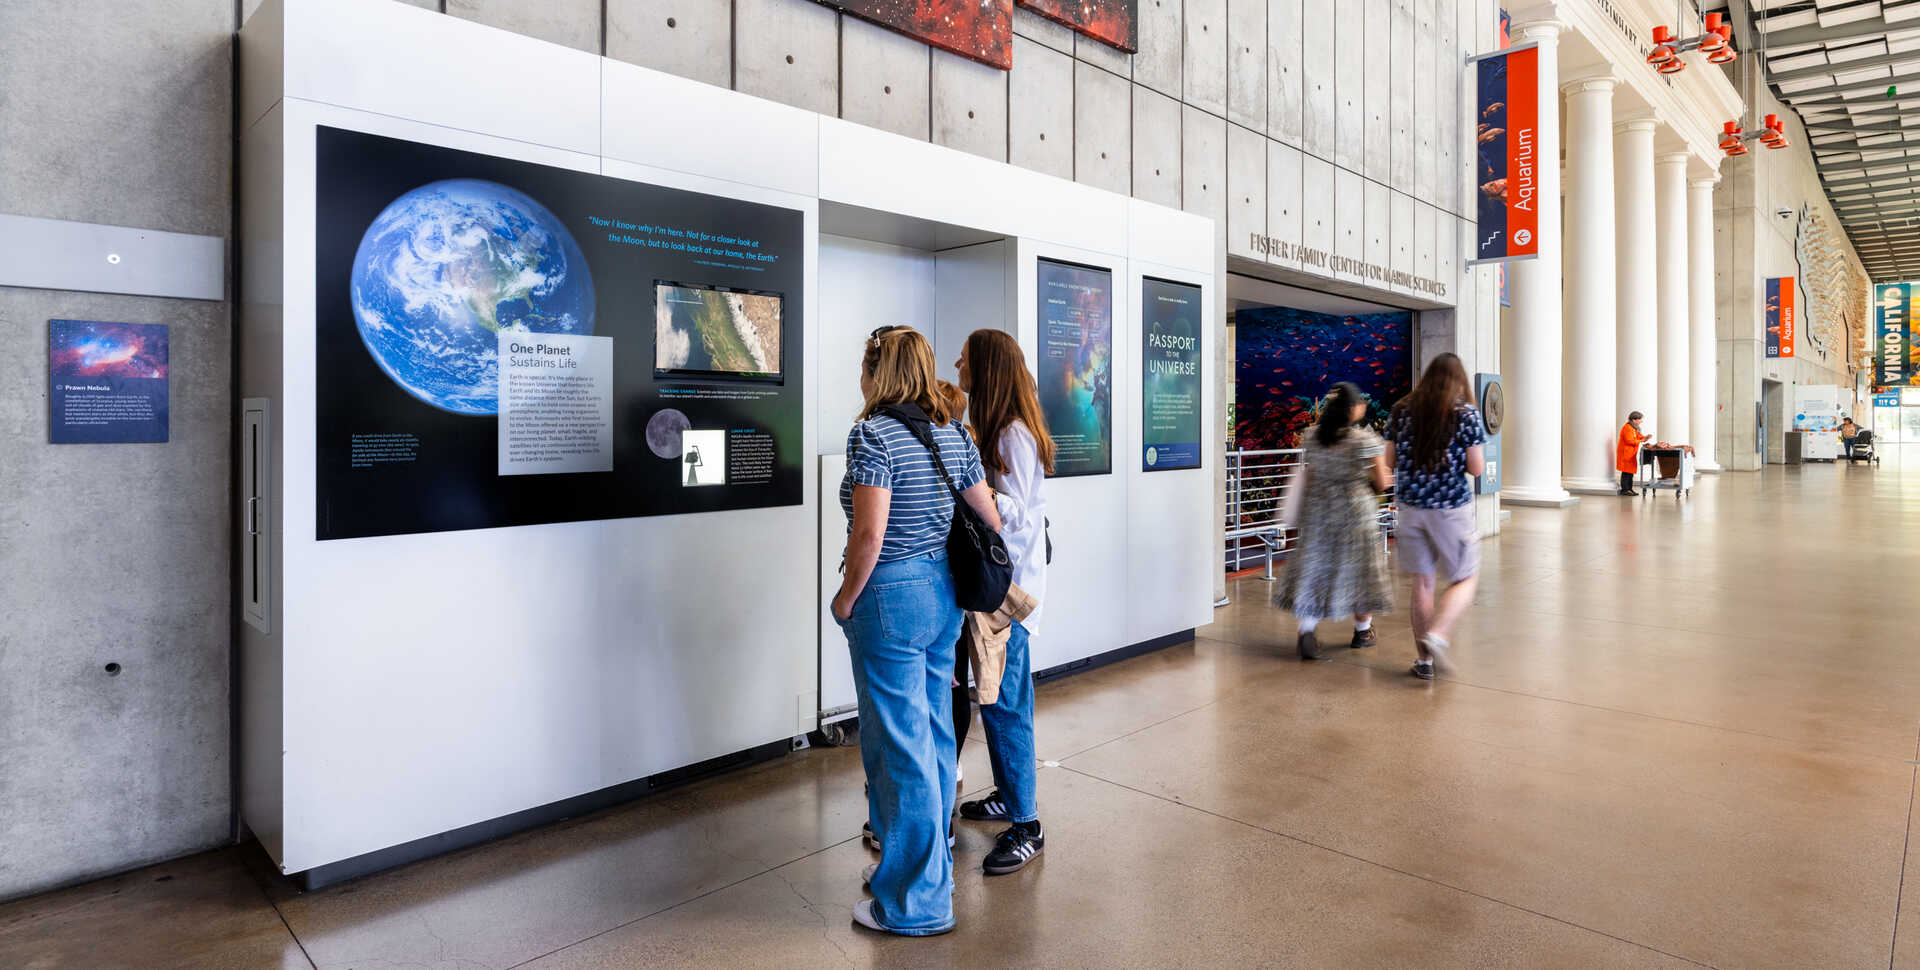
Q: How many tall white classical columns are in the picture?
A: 5